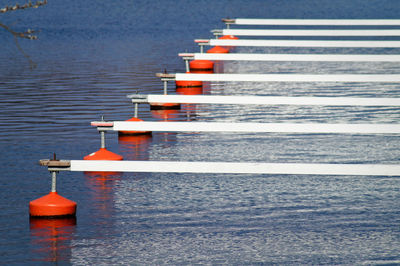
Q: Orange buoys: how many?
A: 8